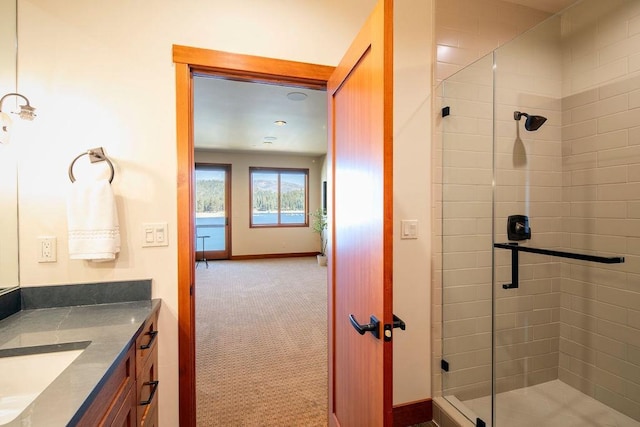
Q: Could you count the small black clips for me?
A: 3